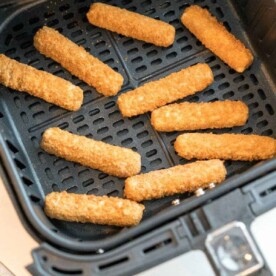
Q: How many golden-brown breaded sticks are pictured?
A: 10